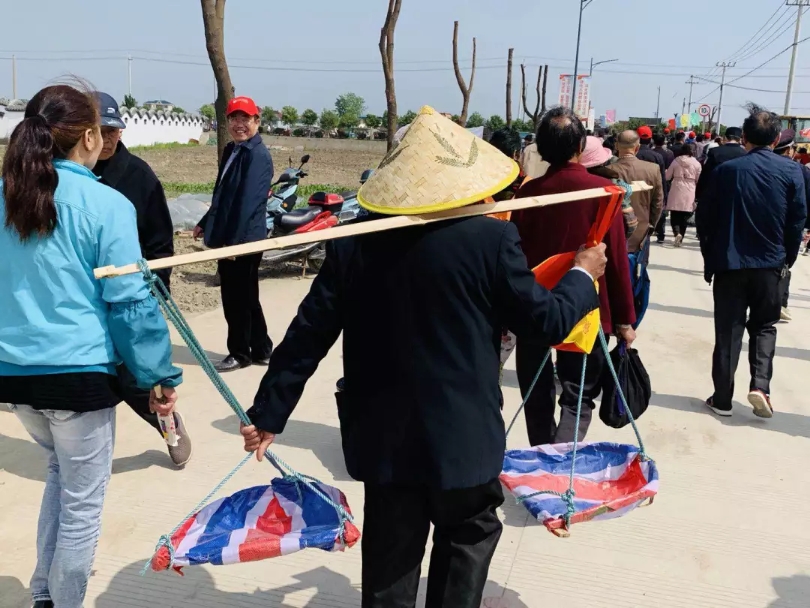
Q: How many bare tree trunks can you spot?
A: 5